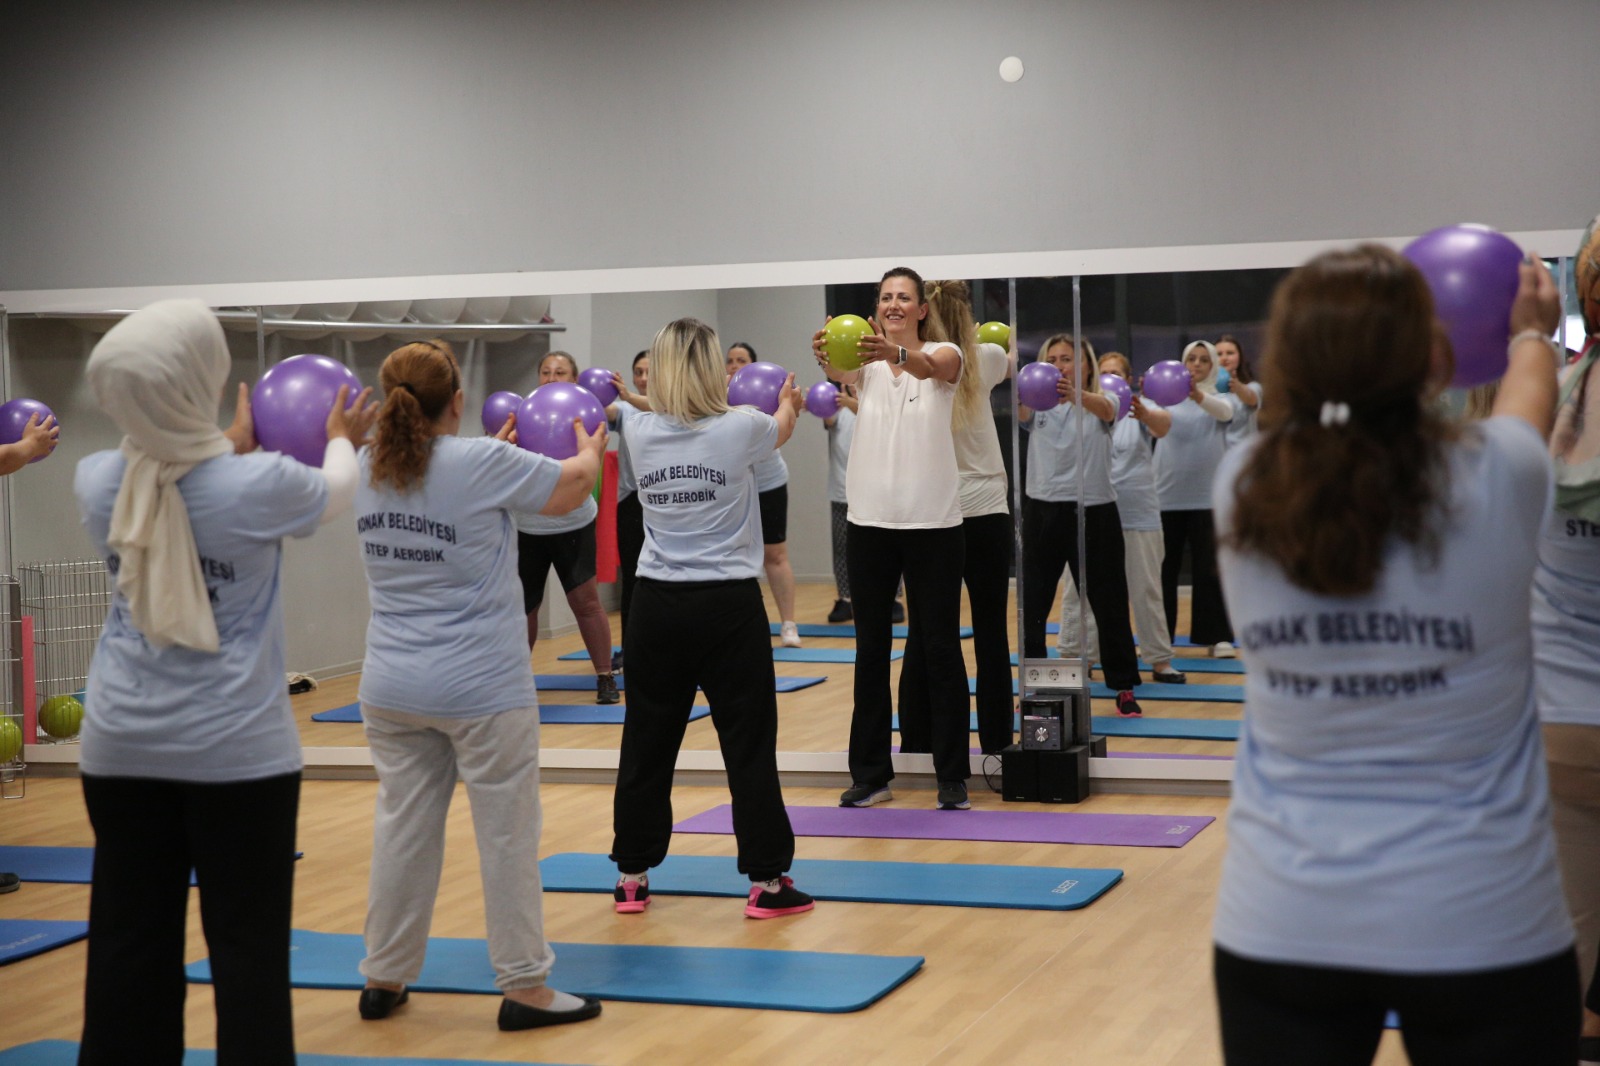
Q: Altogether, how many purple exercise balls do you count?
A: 11